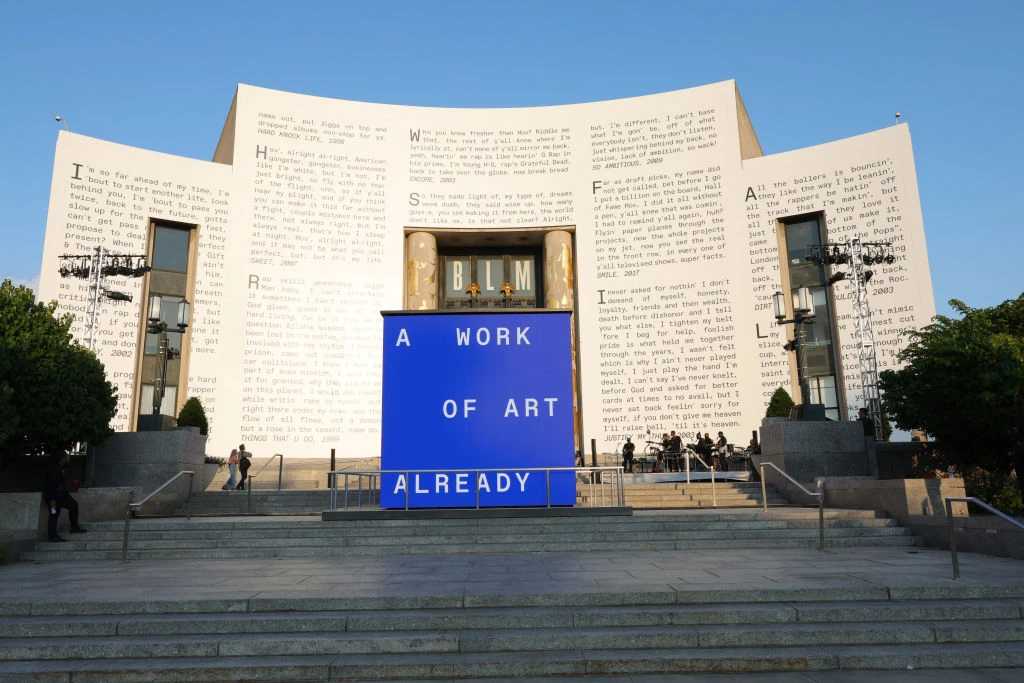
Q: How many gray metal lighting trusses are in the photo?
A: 2